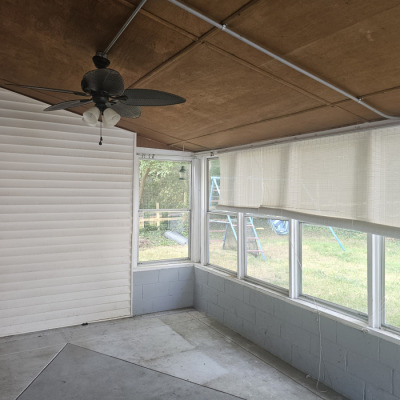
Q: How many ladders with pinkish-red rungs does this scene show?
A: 2